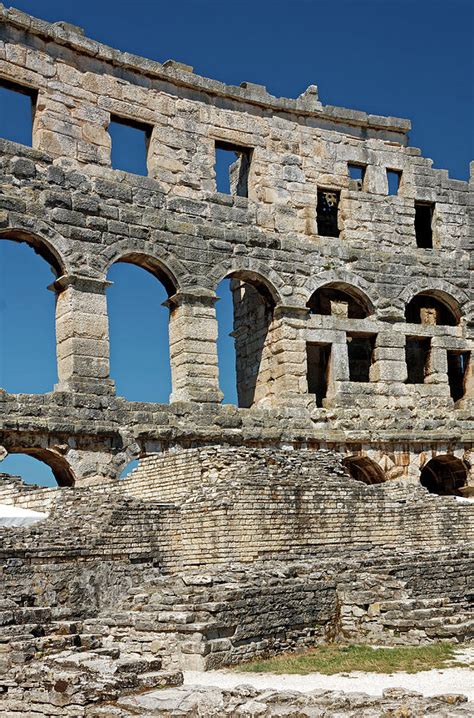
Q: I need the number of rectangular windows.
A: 11